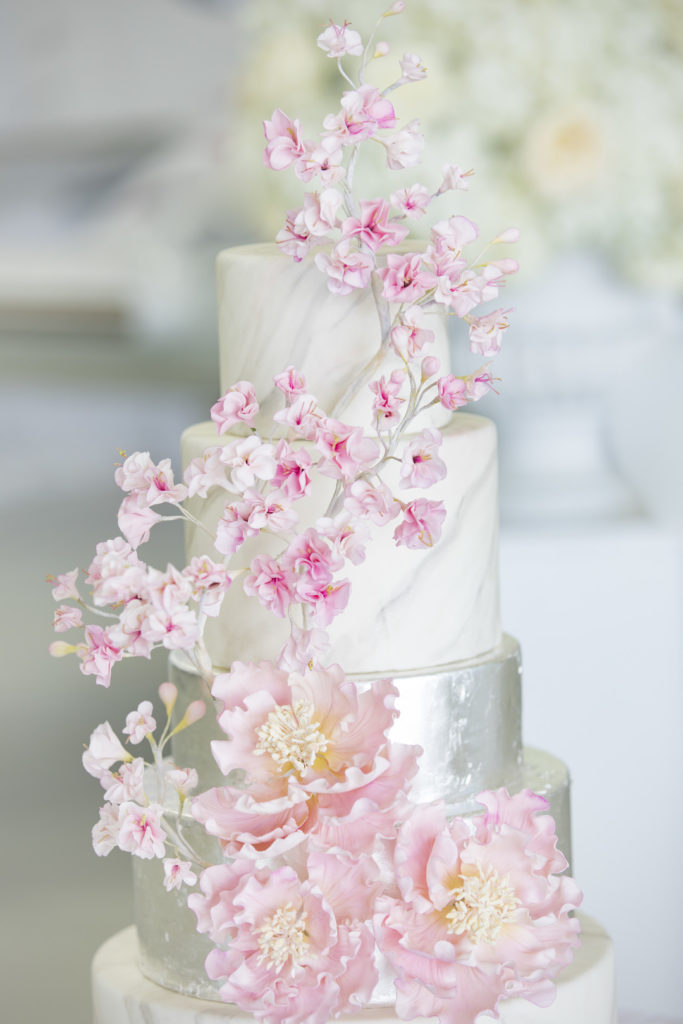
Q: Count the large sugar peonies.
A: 3